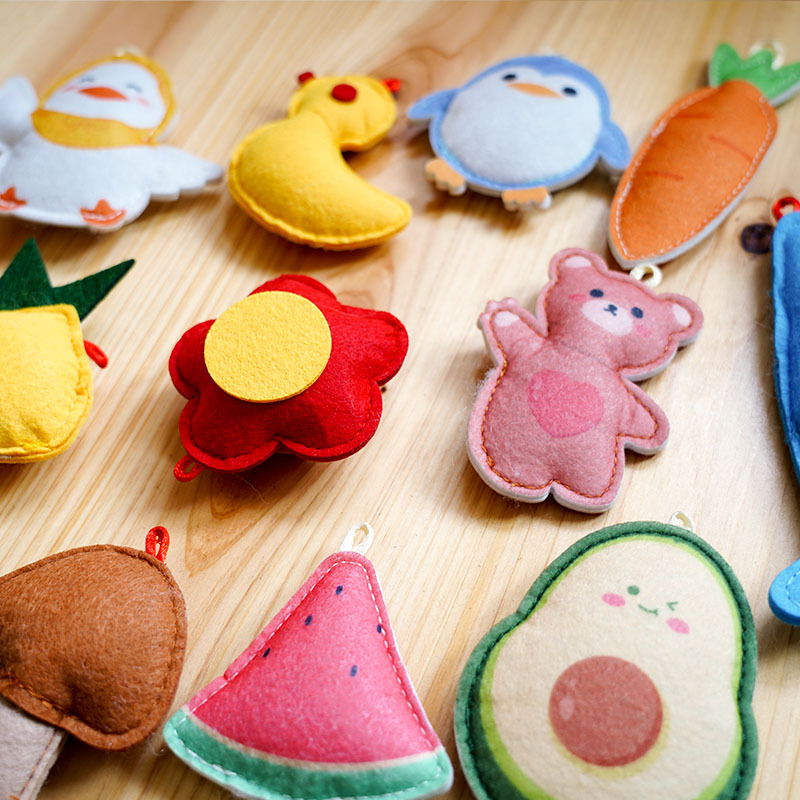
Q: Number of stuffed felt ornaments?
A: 11